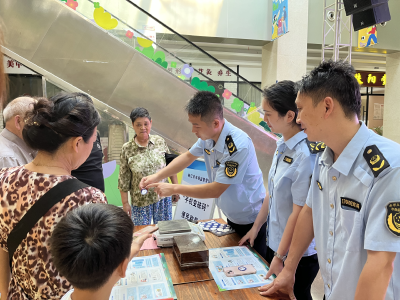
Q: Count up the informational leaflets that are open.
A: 2